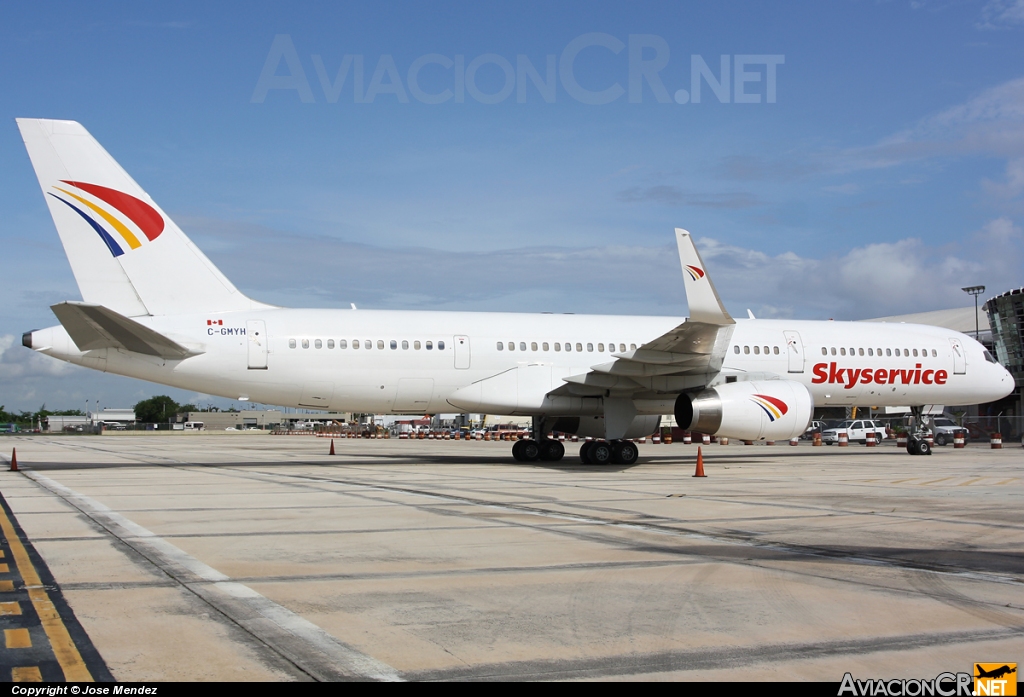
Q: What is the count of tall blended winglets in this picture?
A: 1